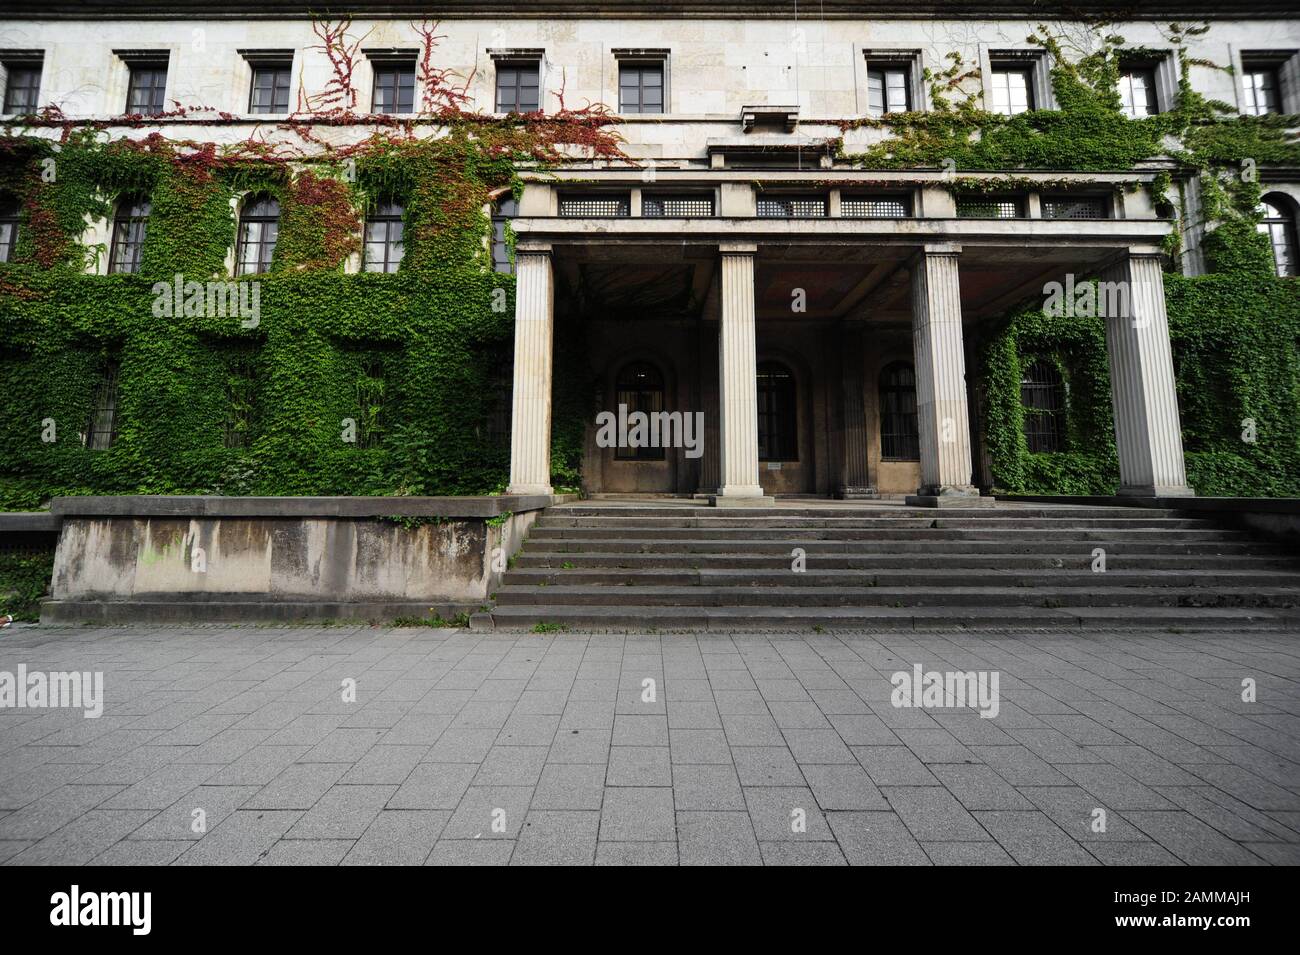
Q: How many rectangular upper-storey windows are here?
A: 10